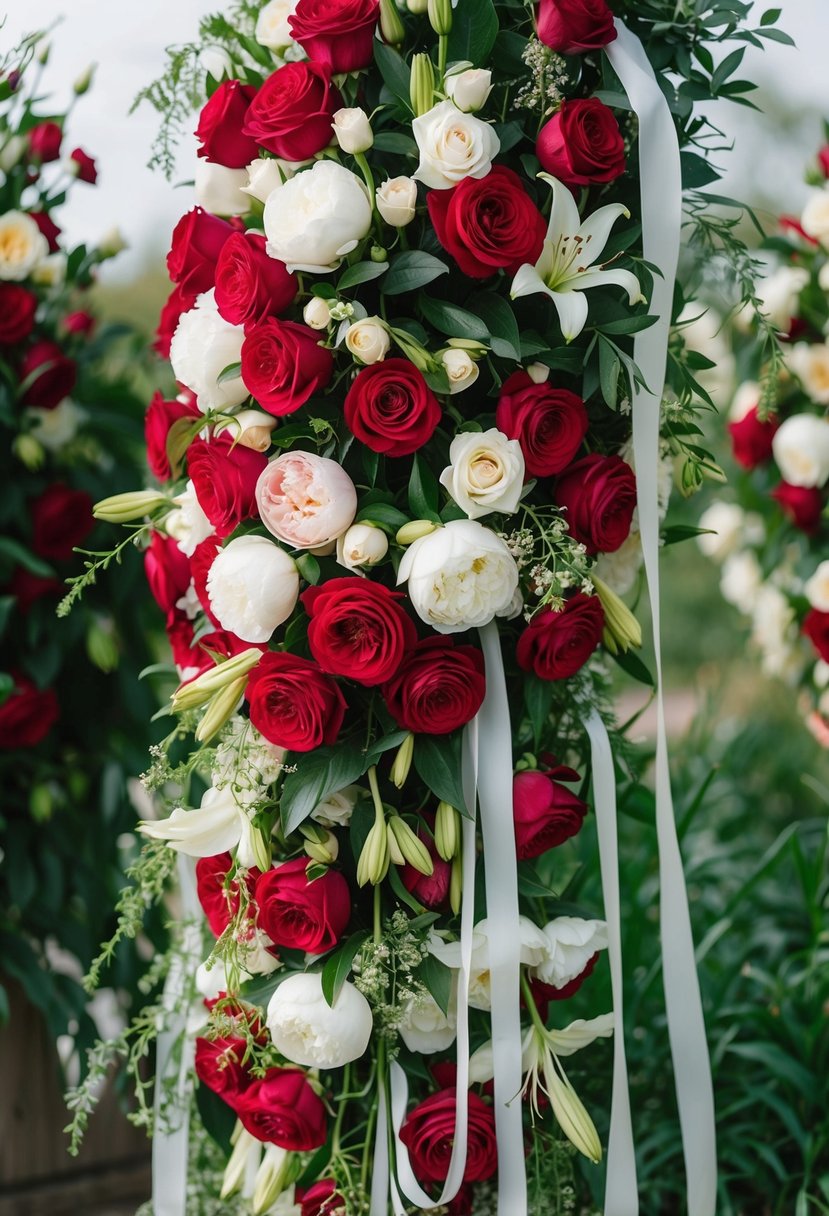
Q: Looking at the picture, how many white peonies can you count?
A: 5